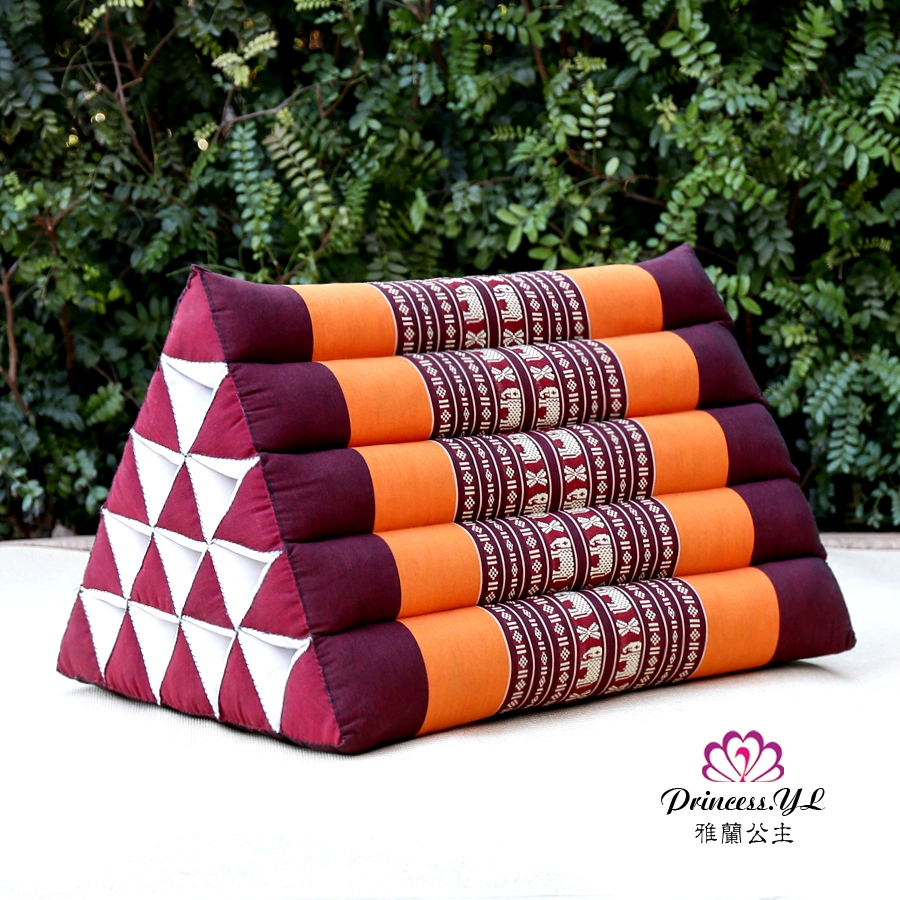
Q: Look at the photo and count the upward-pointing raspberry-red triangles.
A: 15